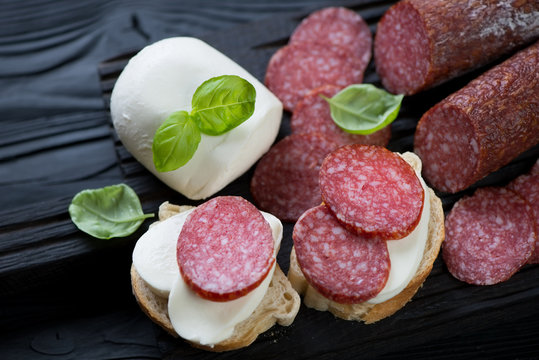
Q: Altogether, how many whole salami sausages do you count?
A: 2